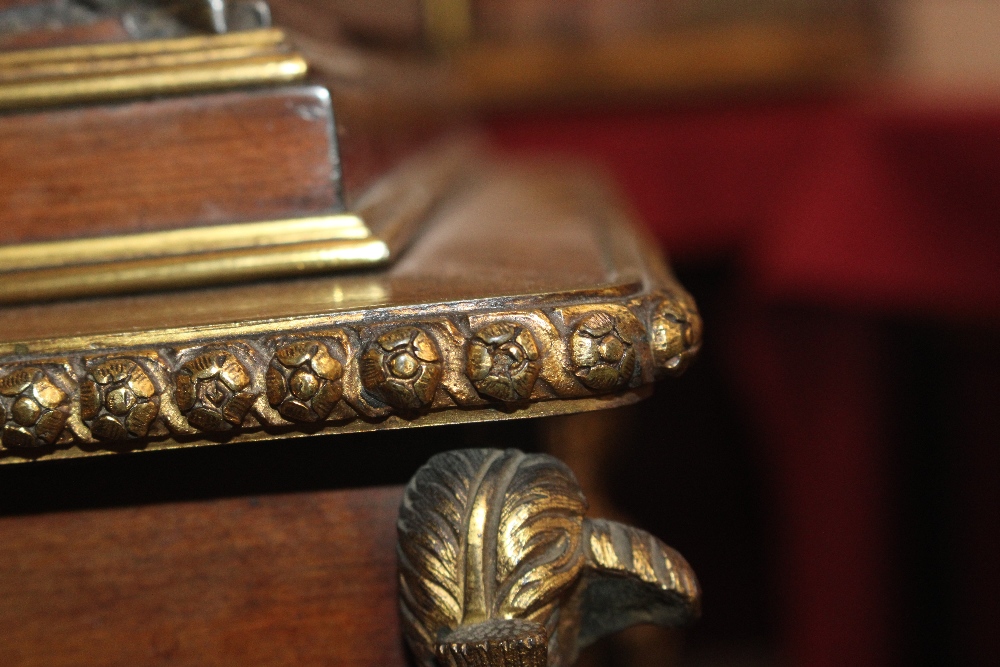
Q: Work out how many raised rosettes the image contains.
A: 8